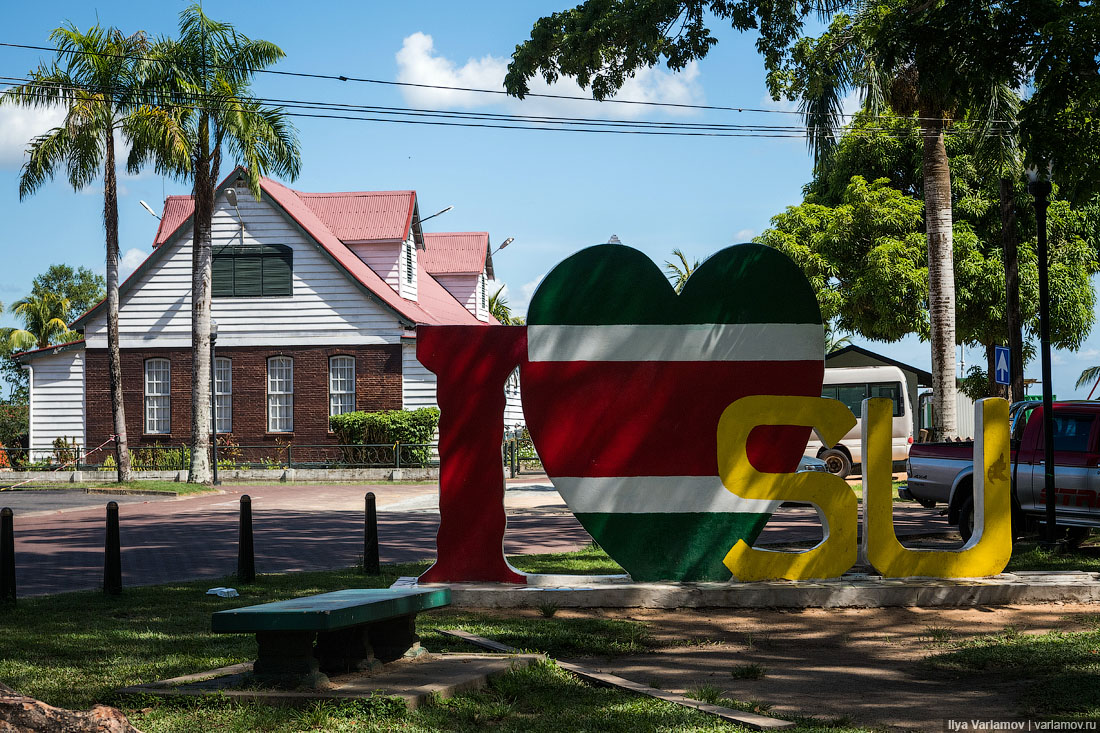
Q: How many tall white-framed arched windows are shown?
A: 4